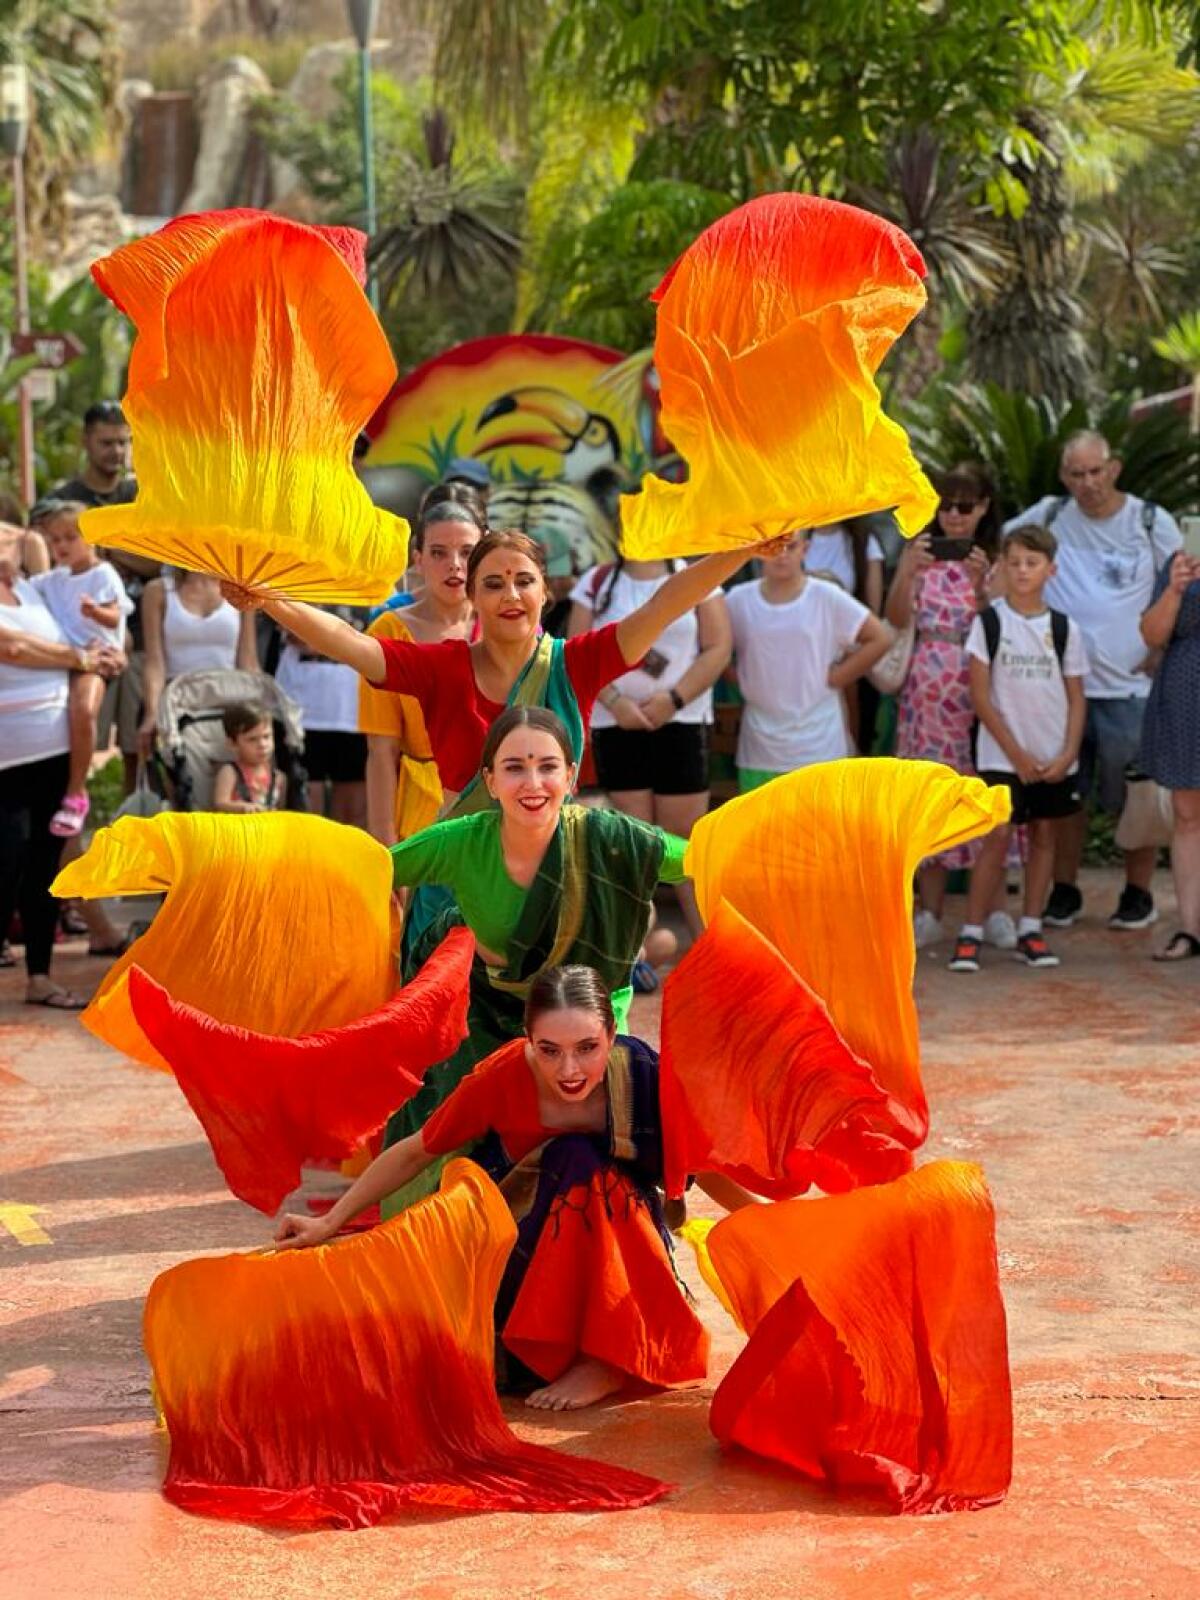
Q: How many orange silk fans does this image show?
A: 6